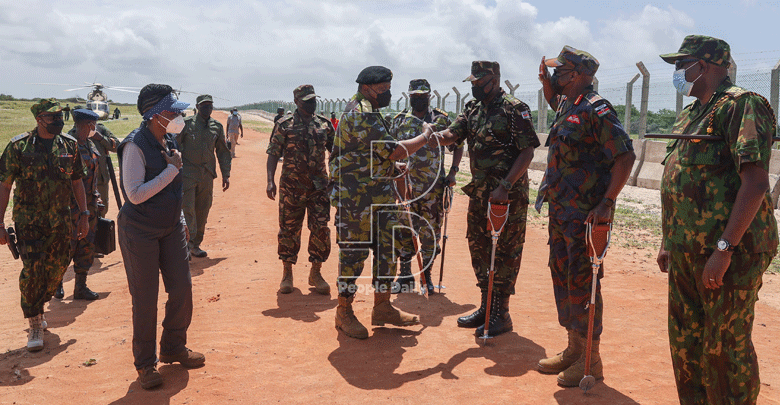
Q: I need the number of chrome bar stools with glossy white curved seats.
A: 0